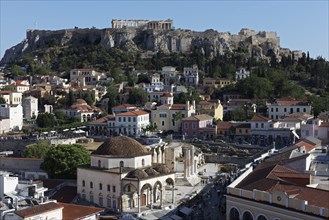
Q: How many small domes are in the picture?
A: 3